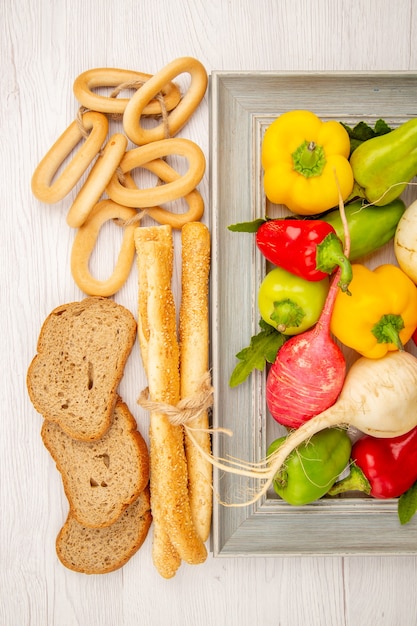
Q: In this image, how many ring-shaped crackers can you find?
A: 7